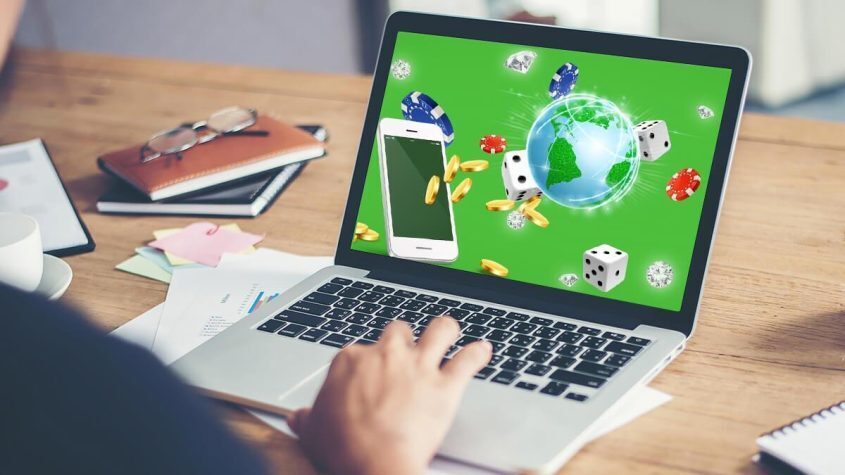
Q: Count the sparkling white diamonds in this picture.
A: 6